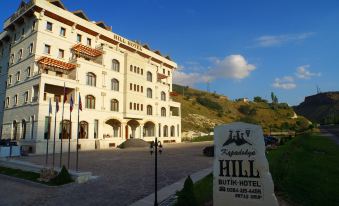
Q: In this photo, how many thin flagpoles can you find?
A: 5